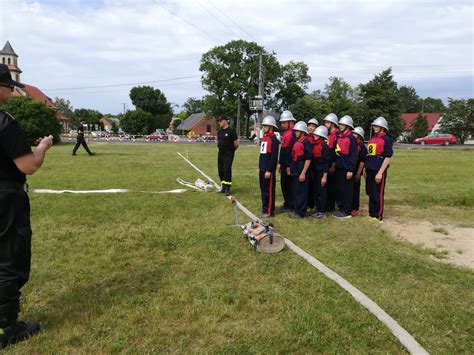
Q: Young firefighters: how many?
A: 9